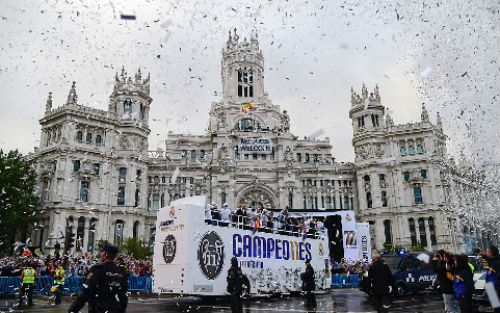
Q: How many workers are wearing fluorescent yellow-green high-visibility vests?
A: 2